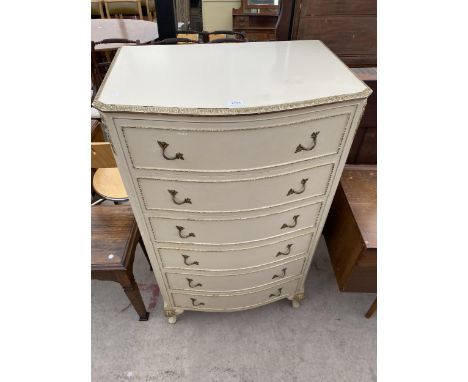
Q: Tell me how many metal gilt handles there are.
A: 12